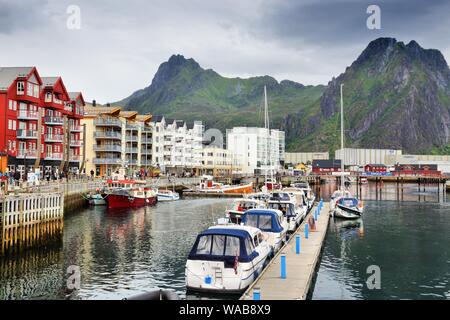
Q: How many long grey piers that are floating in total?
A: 1